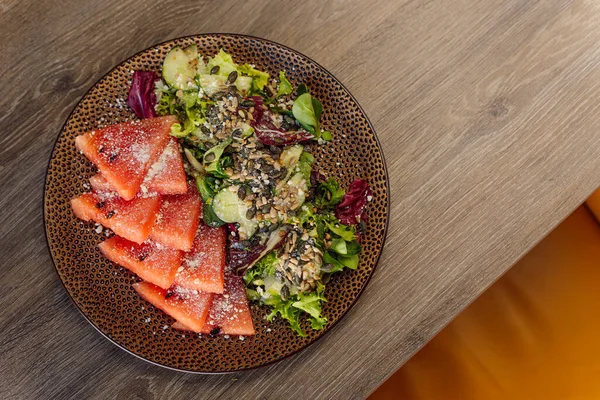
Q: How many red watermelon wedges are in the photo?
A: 8